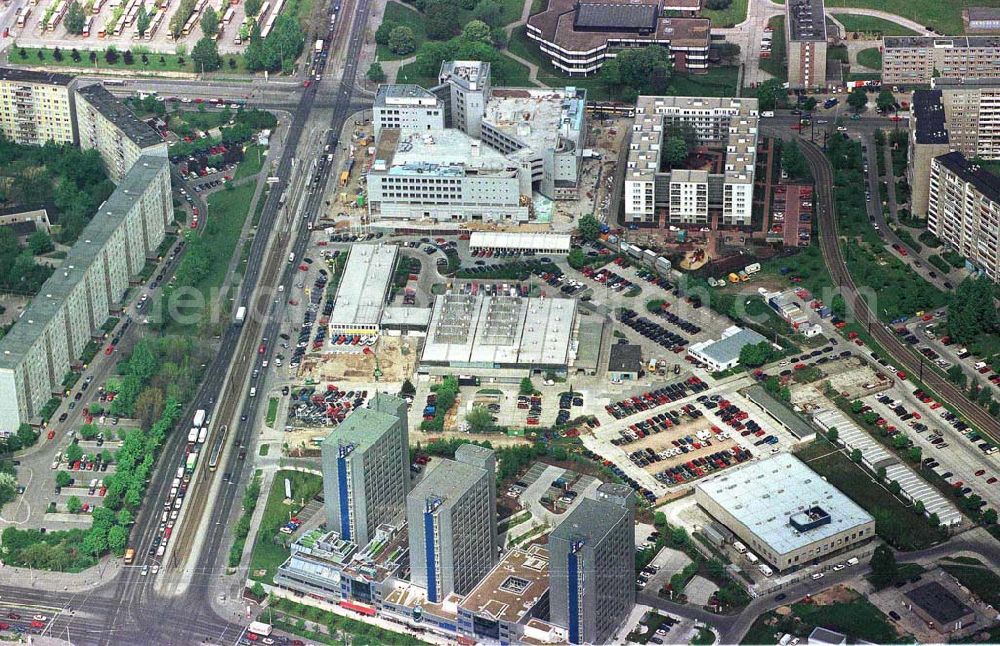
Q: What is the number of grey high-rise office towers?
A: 3